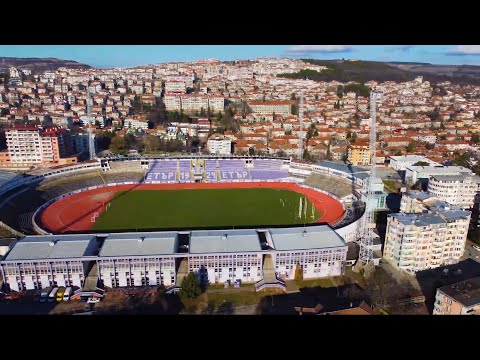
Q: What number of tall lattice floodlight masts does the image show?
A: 3